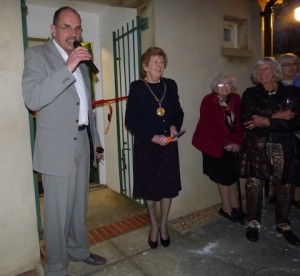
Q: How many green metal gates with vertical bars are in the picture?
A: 1